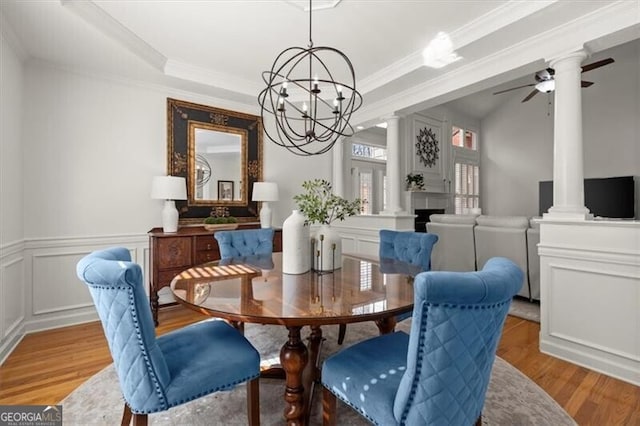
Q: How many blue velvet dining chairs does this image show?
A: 4